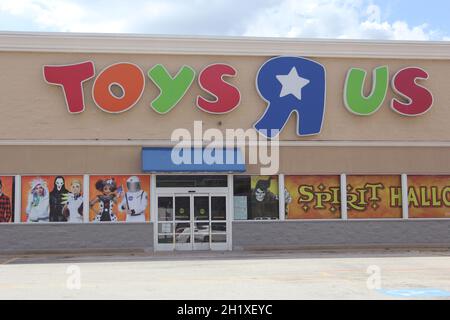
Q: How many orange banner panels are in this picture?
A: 6